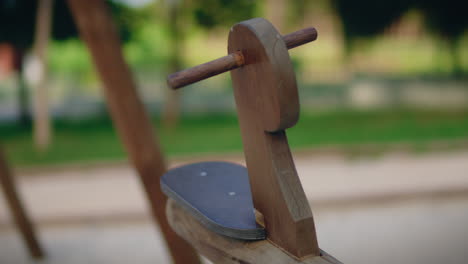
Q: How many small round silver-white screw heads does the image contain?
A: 2